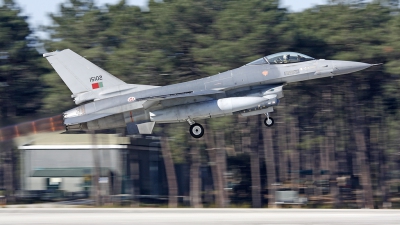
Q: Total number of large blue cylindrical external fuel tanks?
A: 0